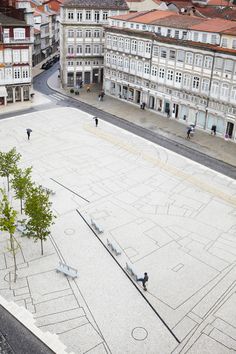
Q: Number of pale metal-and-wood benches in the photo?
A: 4